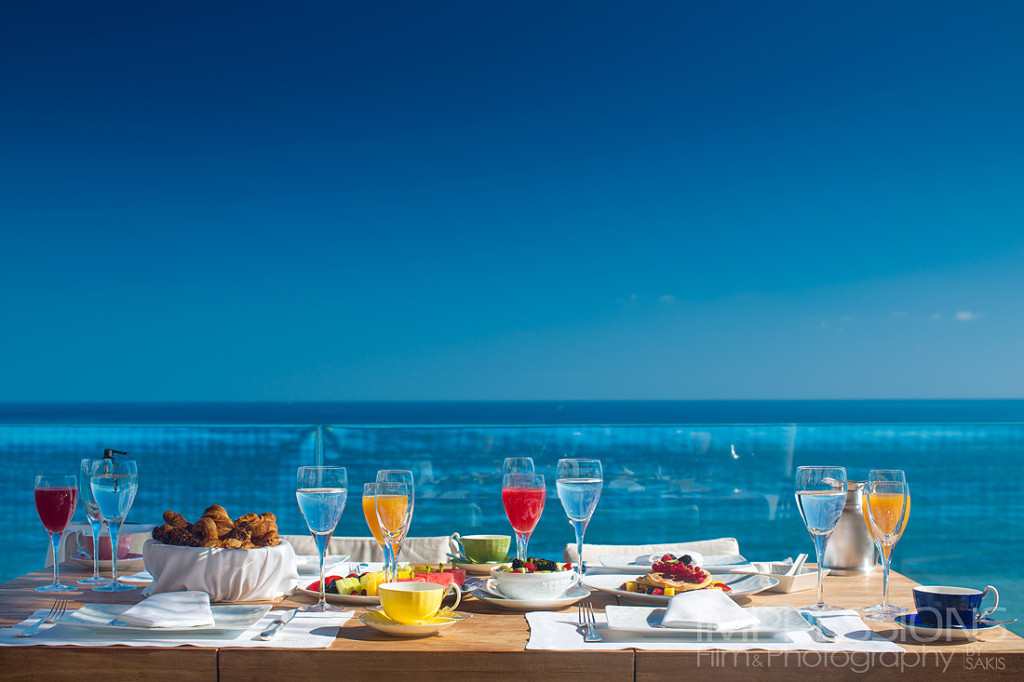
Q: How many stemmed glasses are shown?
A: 12